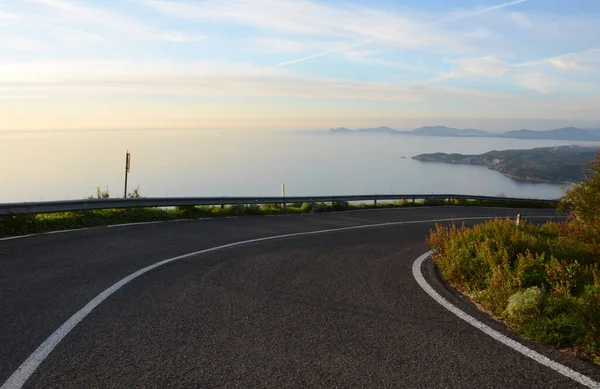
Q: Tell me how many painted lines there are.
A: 3